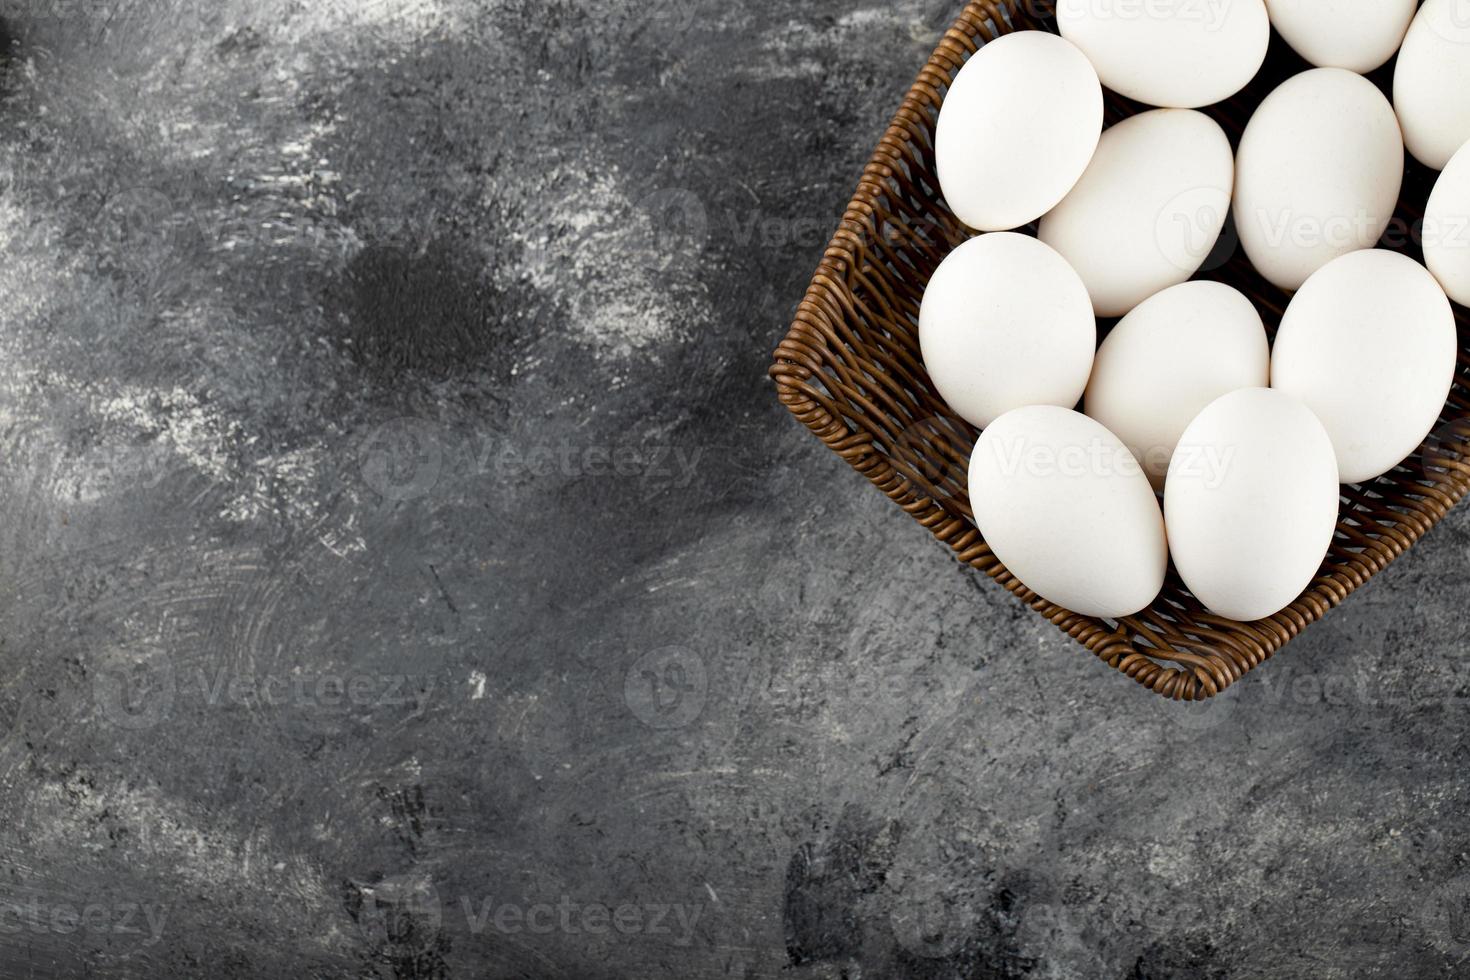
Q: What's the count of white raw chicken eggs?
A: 12